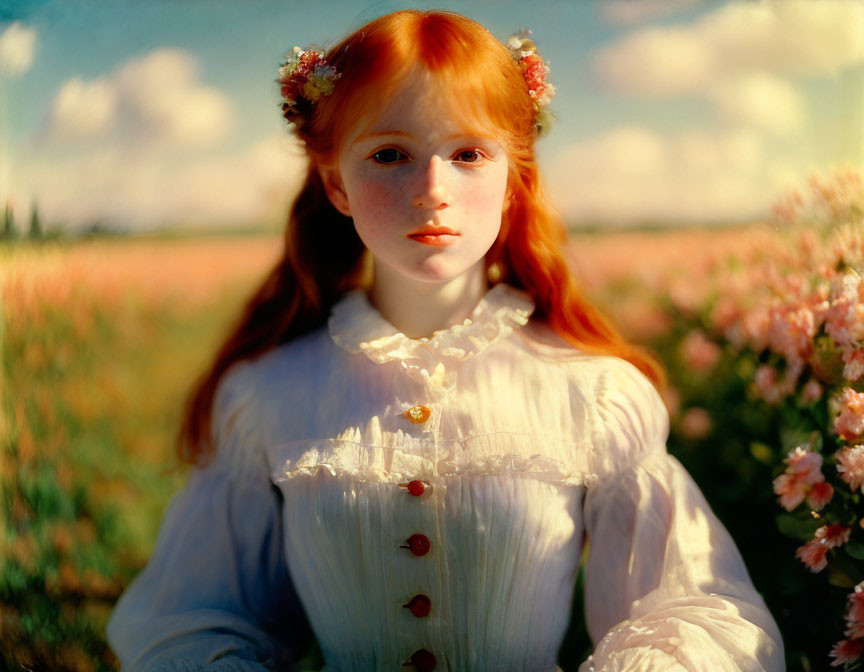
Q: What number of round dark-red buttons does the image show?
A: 4